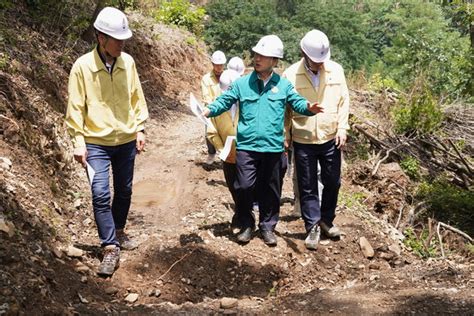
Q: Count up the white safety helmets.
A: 6